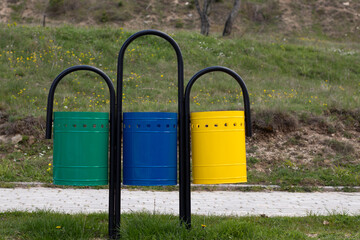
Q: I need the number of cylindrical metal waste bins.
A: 3